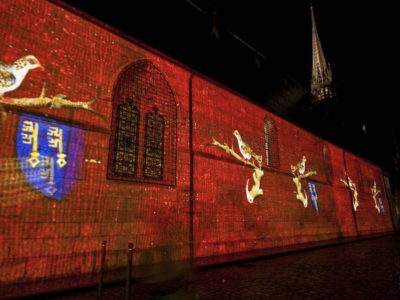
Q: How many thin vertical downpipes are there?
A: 2